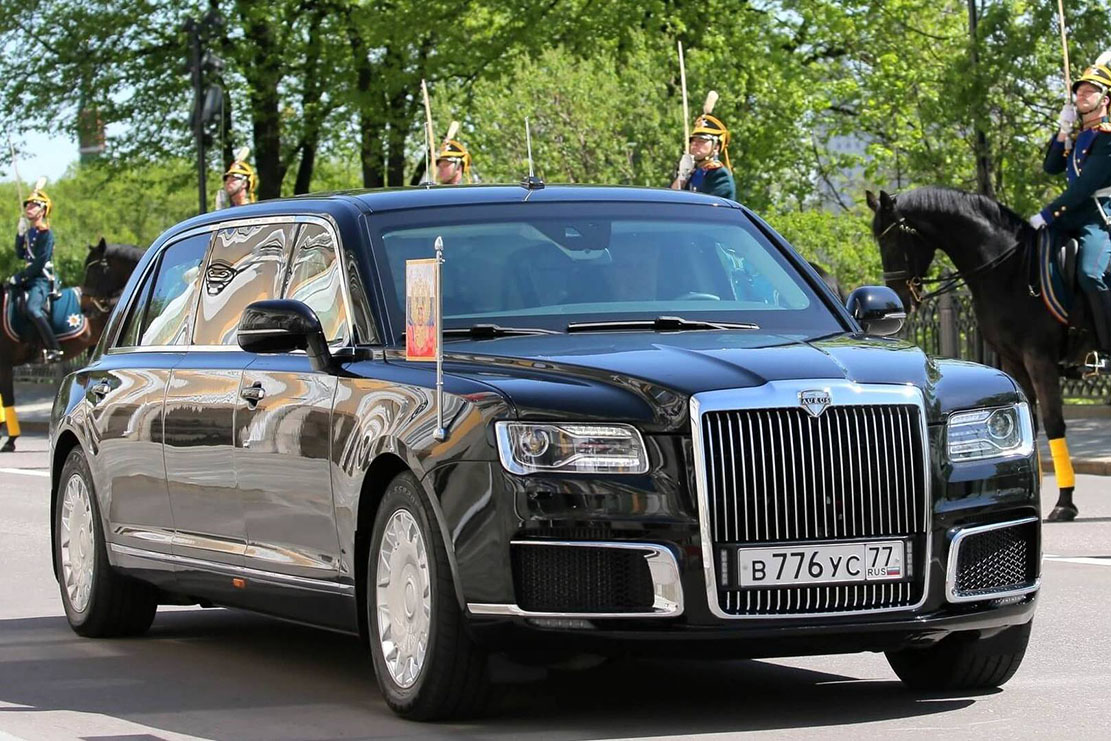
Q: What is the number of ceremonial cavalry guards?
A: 5